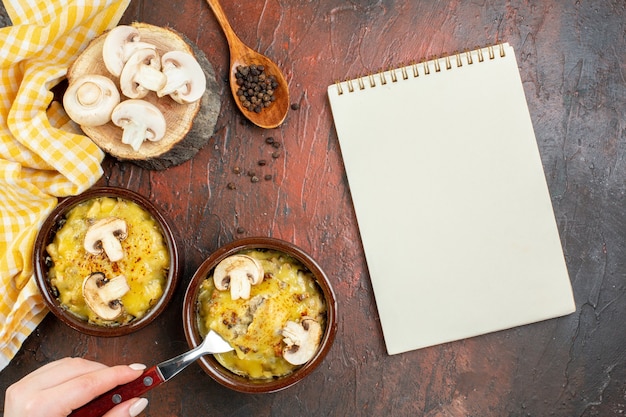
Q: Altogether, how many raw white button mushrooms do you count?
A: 5